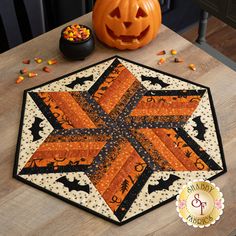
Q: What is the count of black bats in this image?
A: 6